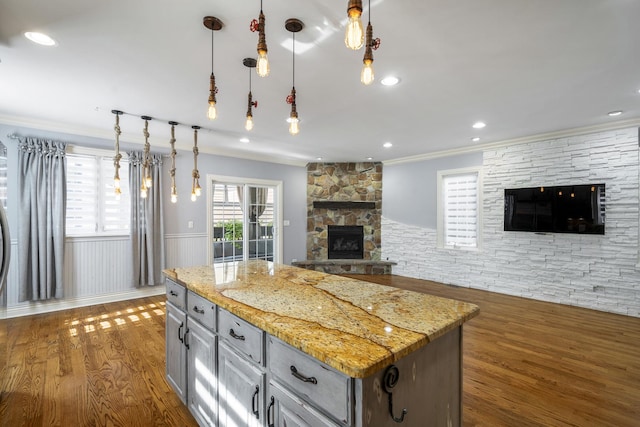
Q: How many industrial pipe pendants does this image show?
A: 6